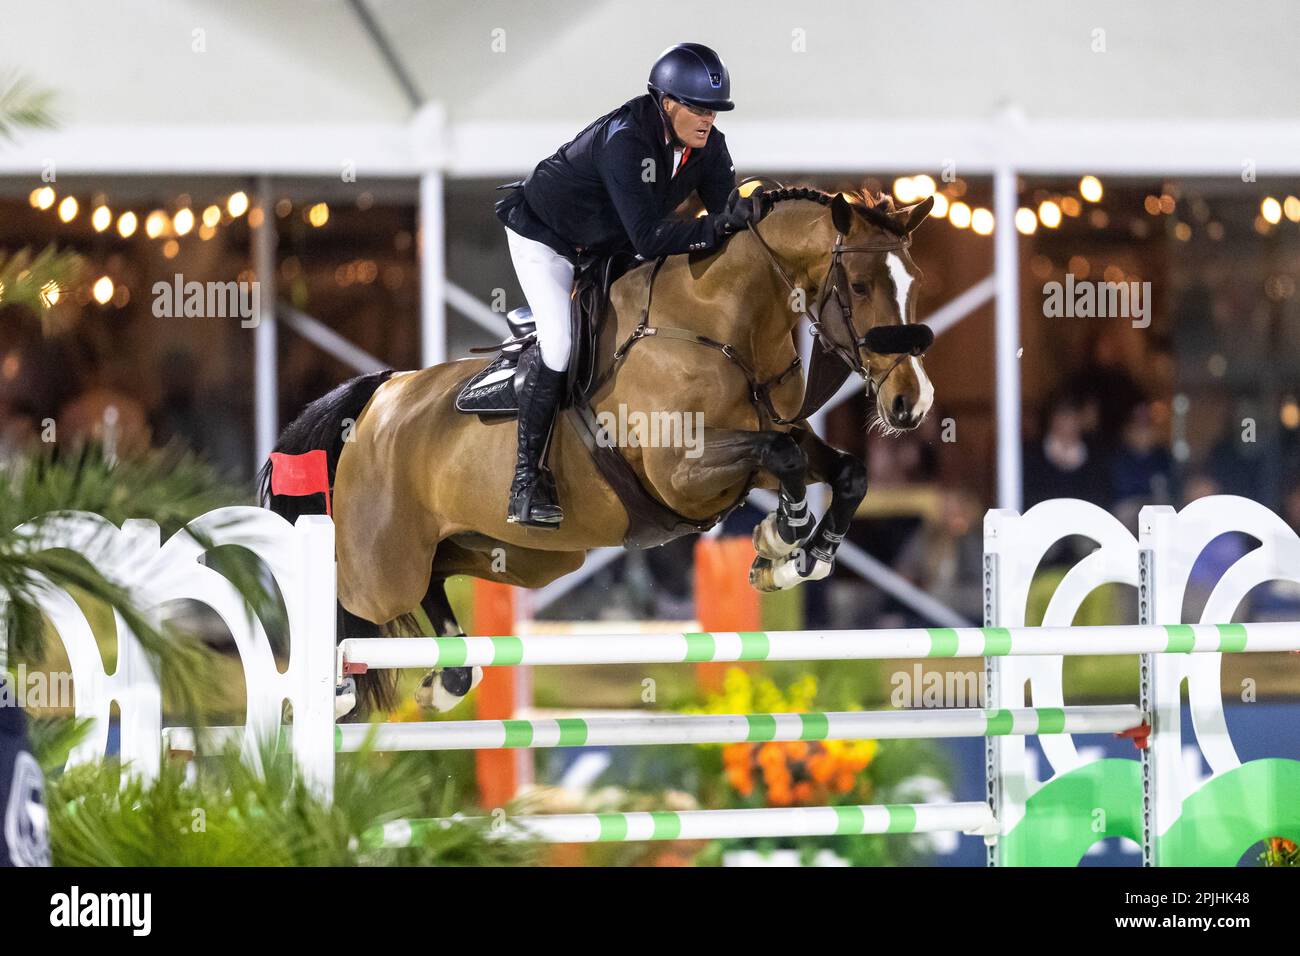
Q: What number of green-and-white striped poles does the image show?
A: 3